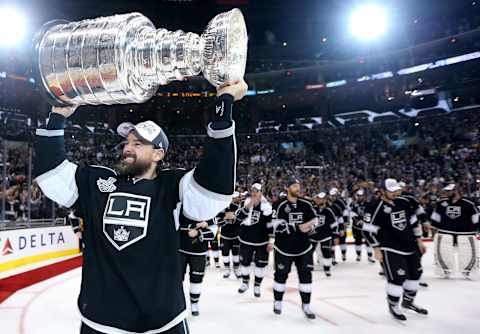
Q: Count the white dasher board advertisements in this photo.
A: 1